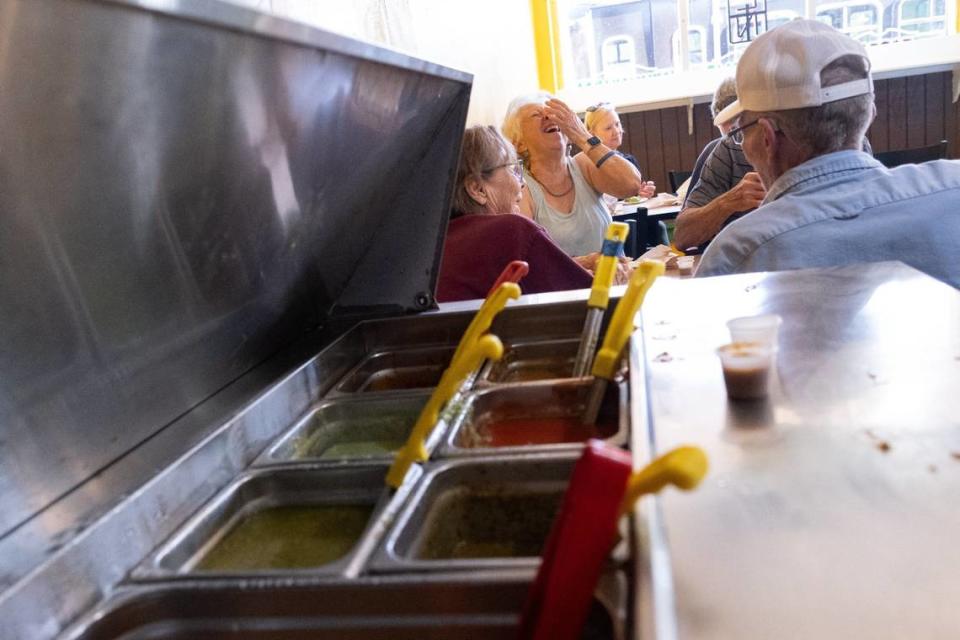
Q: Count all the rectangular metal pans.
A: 7